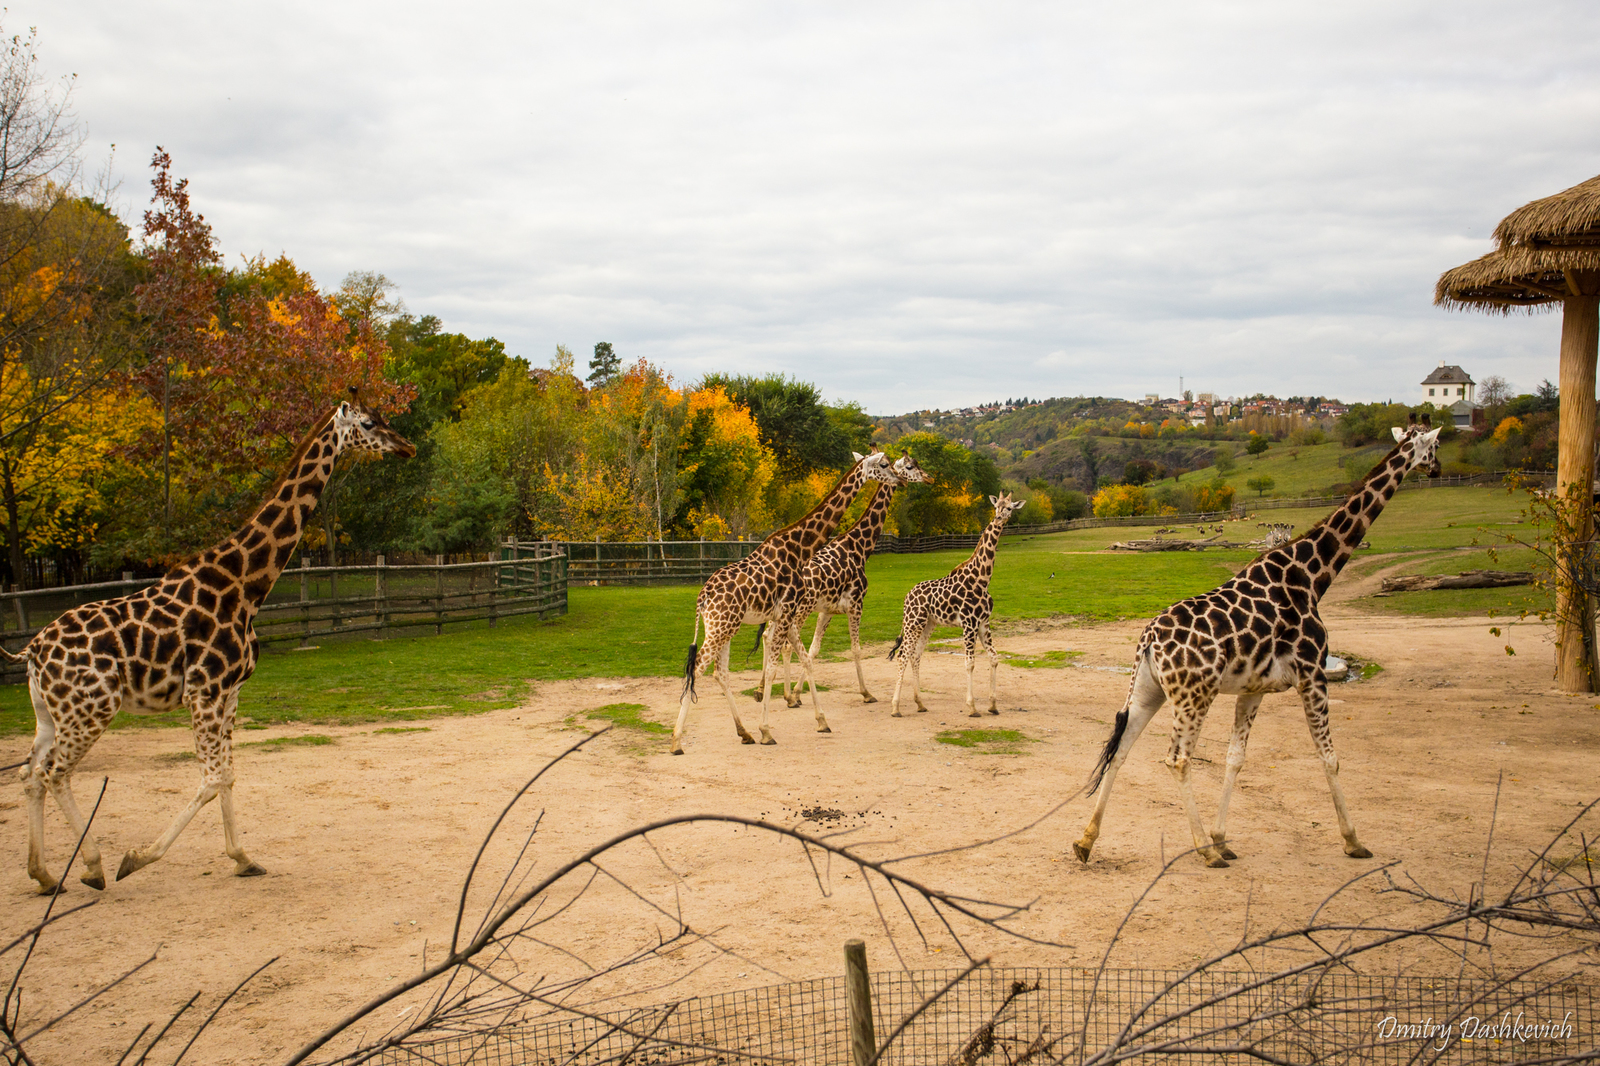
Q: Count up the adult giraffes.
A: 4